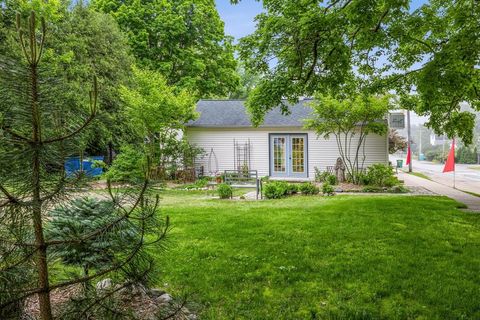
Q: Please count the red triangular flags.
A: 2